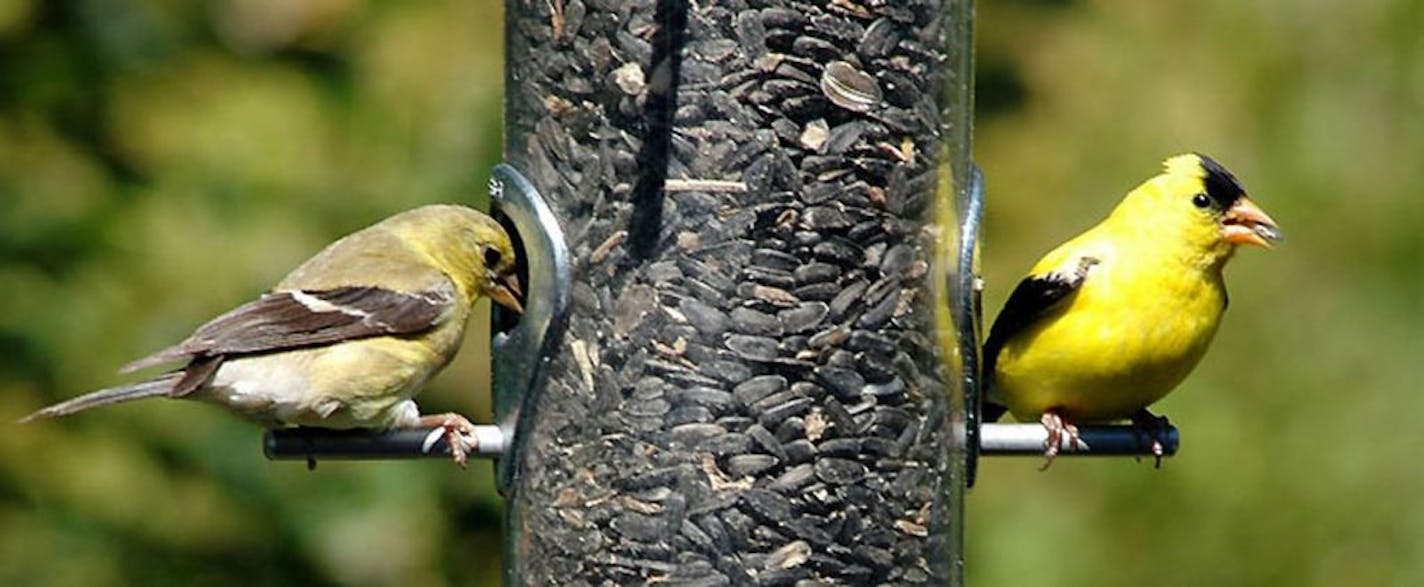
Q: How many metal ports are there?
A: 2